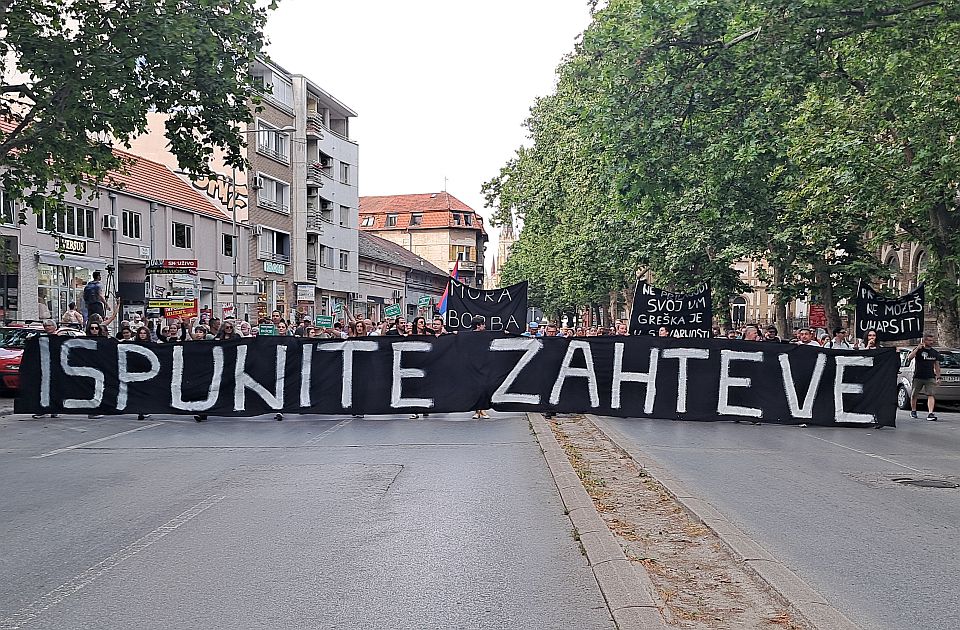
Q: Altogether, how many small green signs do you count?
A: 5